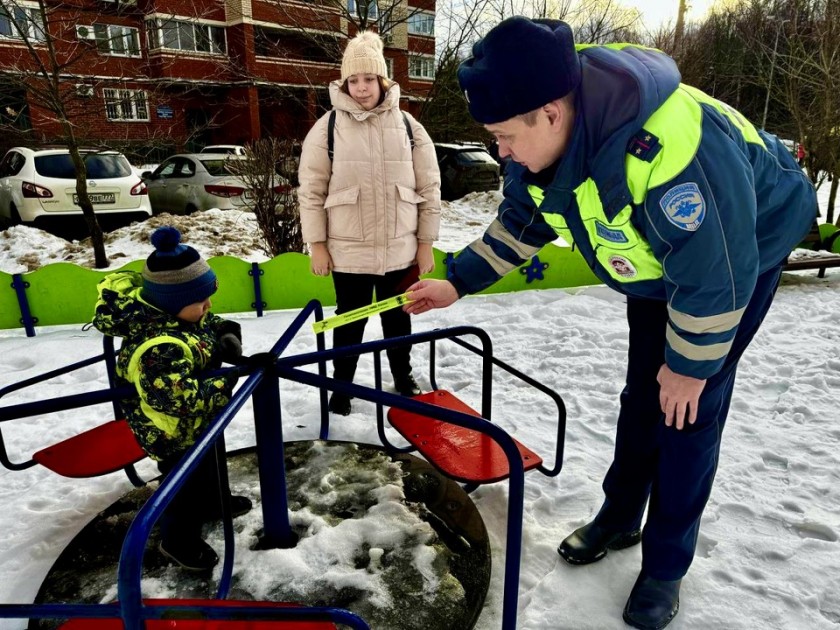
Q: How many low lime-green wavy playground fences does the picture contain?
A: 1